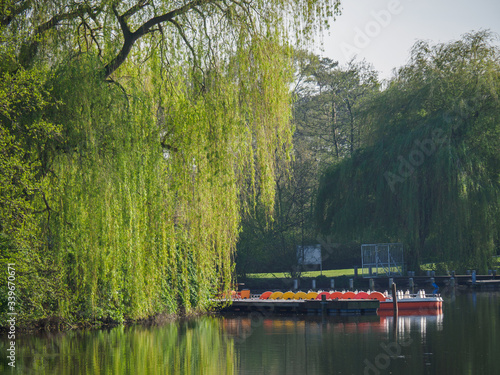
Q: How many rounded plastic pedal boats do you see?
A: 10